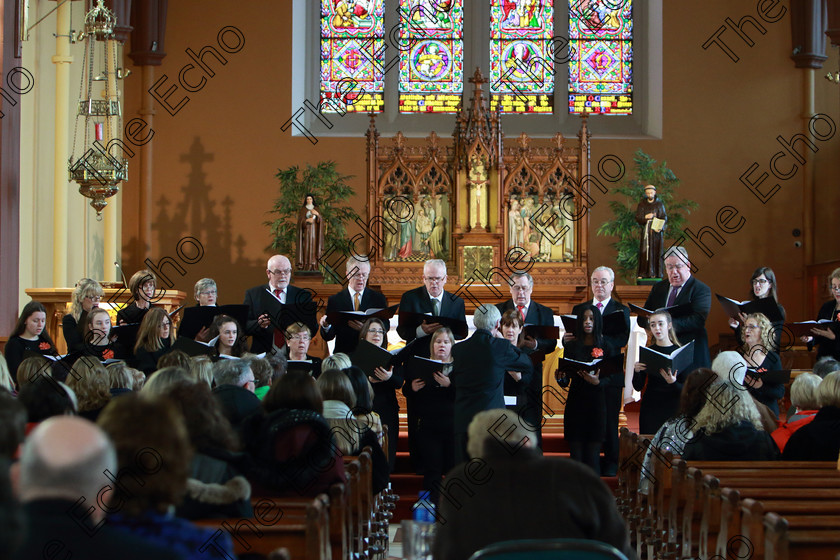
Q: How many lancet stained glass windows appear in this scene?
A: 4